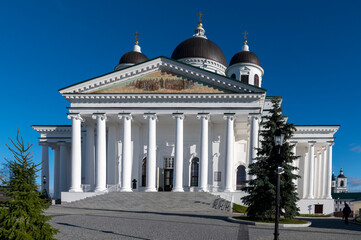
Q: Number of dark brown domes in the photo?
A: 3